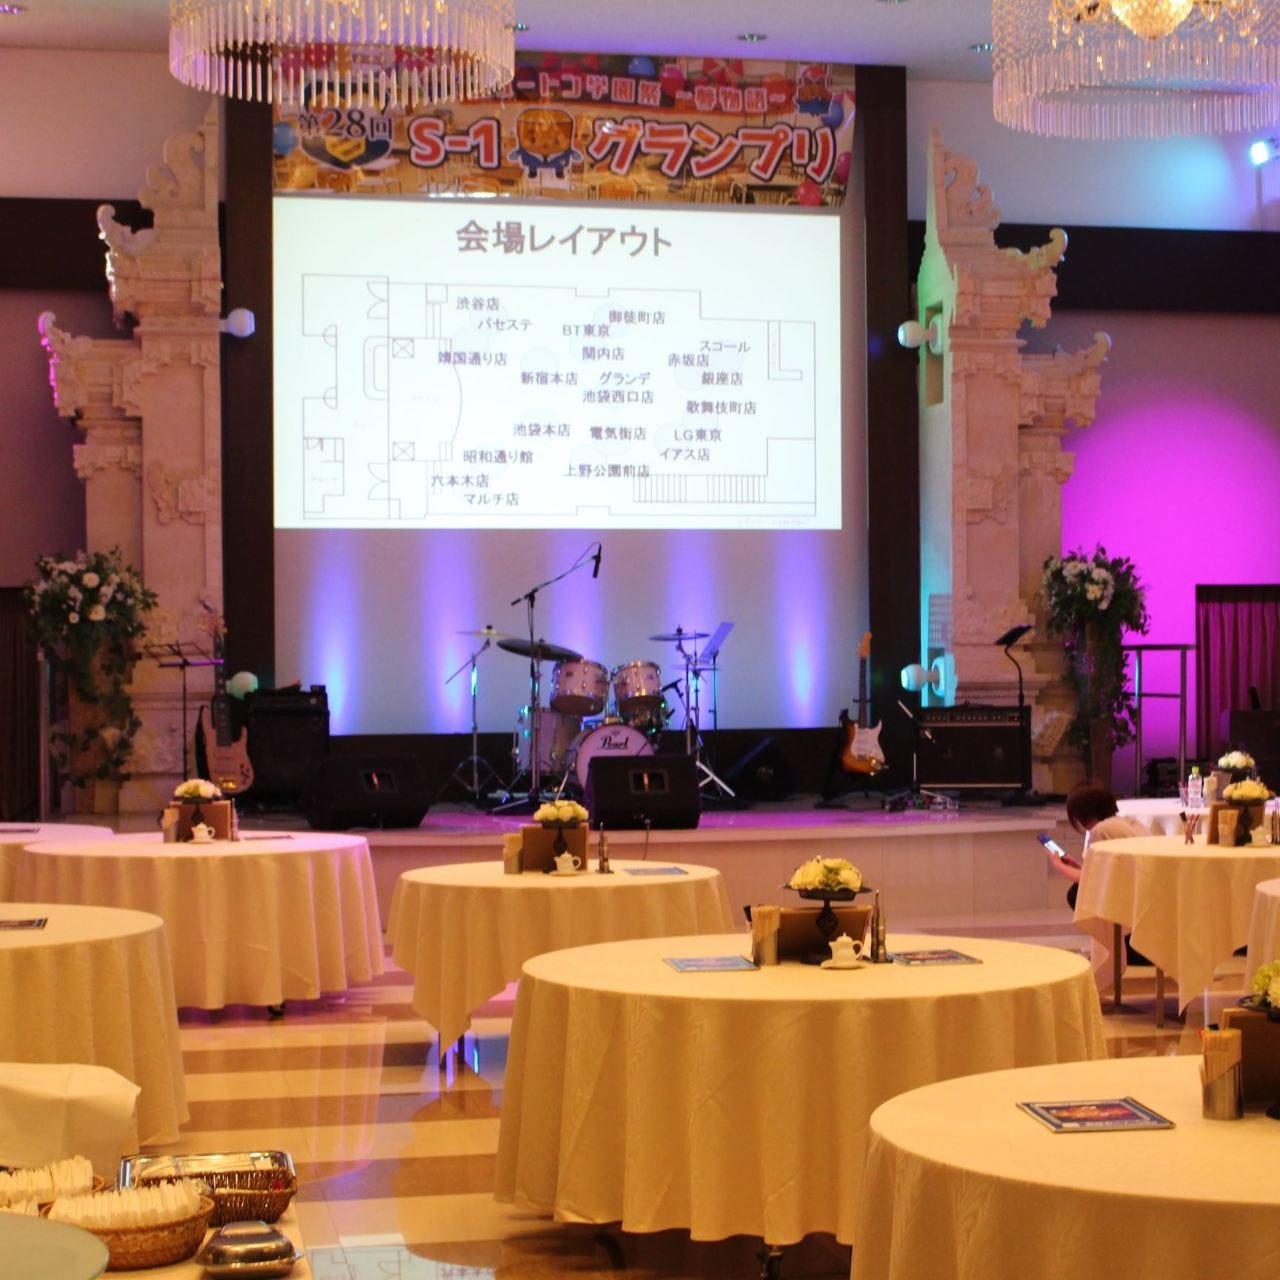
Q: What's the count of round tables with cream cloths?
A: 9